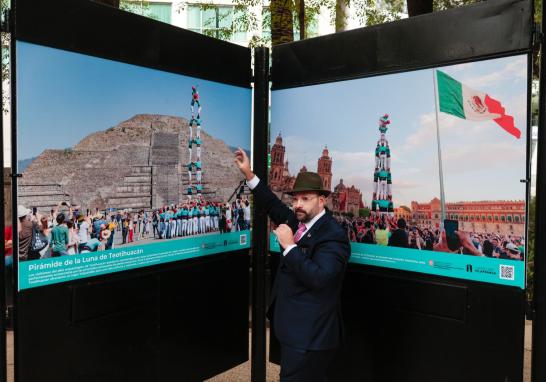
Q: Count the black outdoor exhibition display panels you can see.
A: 2